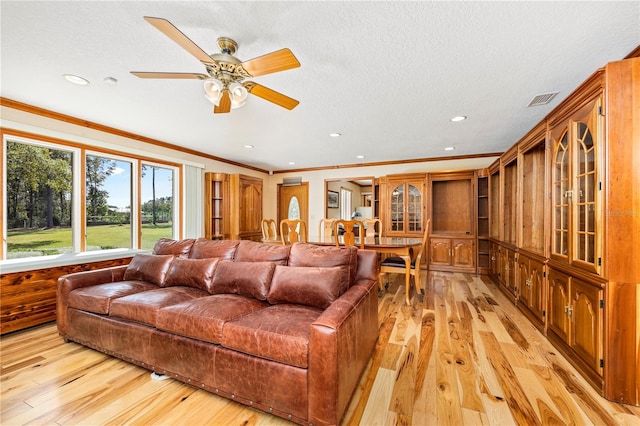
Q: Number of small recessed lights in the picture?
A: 7